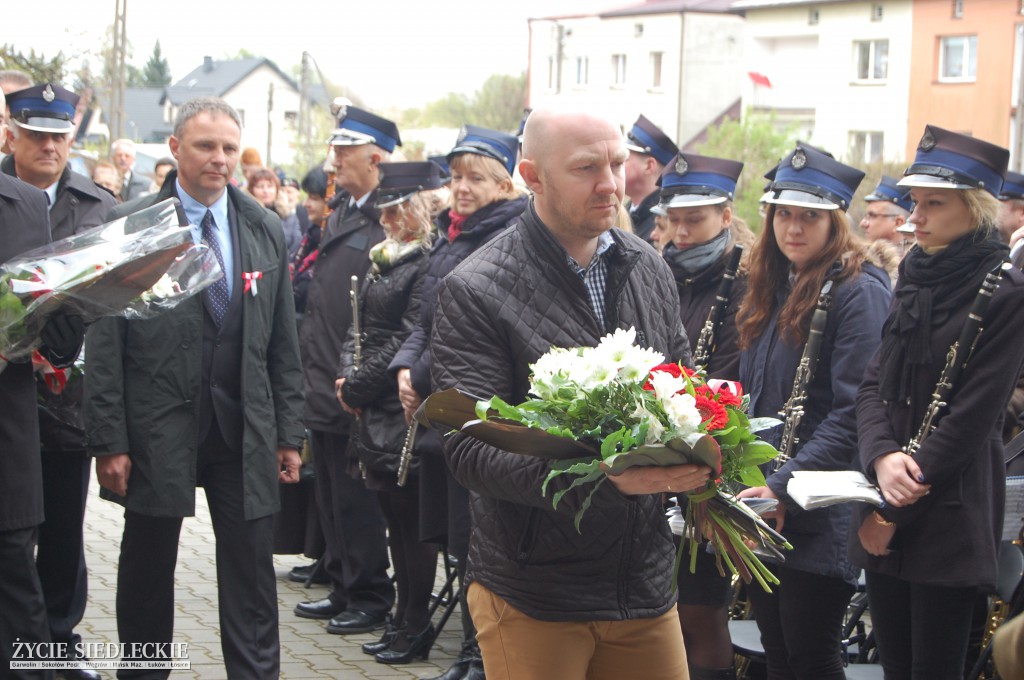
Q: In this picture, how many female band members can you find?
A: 5